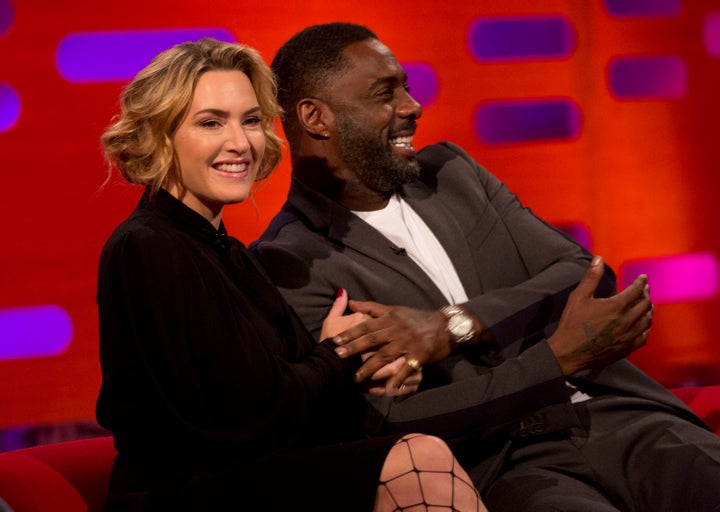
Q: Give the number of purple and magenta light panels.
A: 12